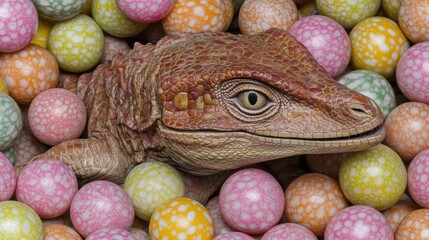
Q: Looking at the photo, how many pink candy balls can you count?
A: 14